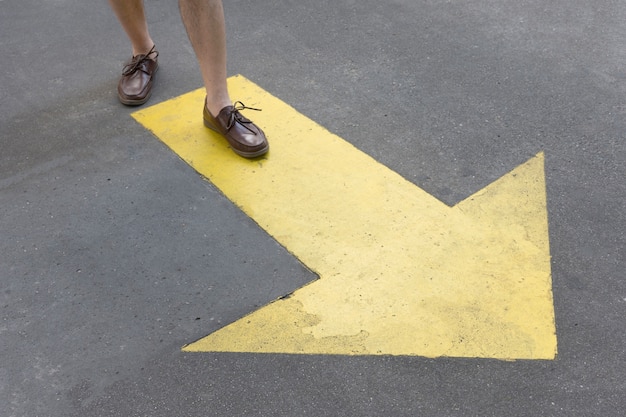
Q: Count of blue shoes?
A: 0